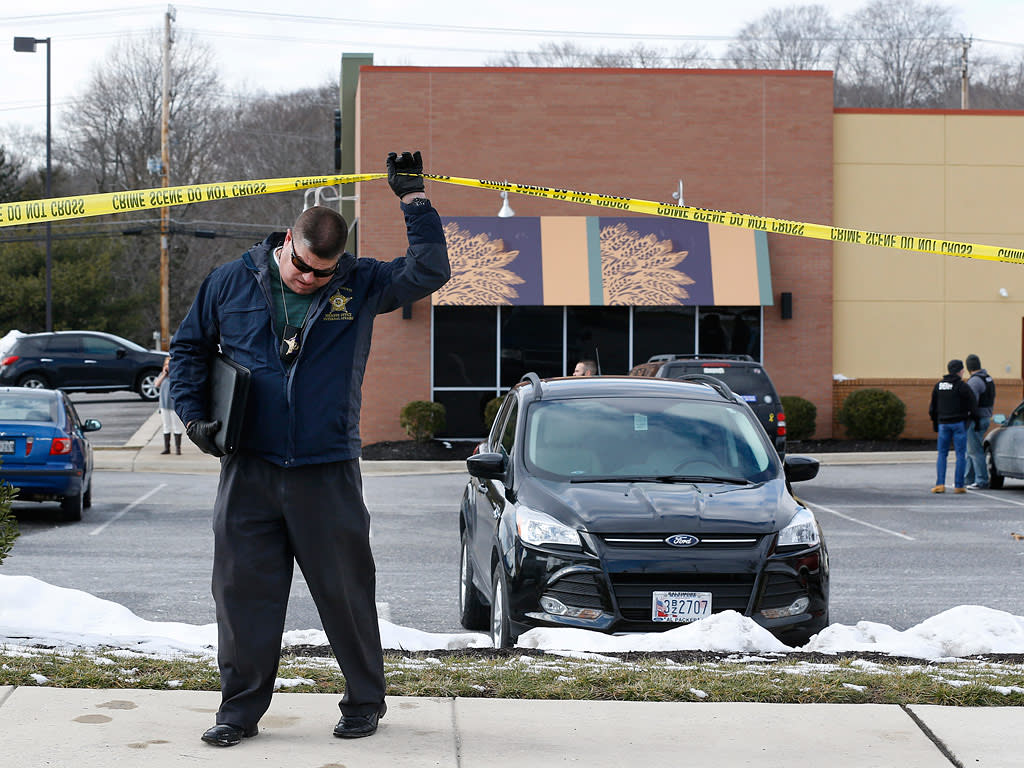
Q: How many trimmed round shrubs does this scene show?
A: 4